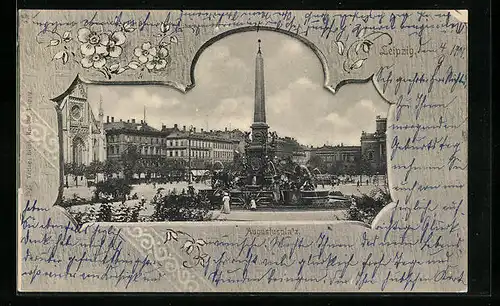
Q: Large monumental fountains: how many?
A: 1